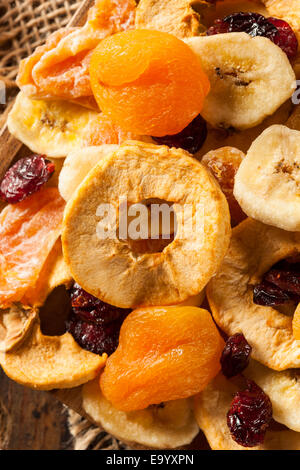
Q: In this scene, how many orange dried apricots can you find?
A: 2